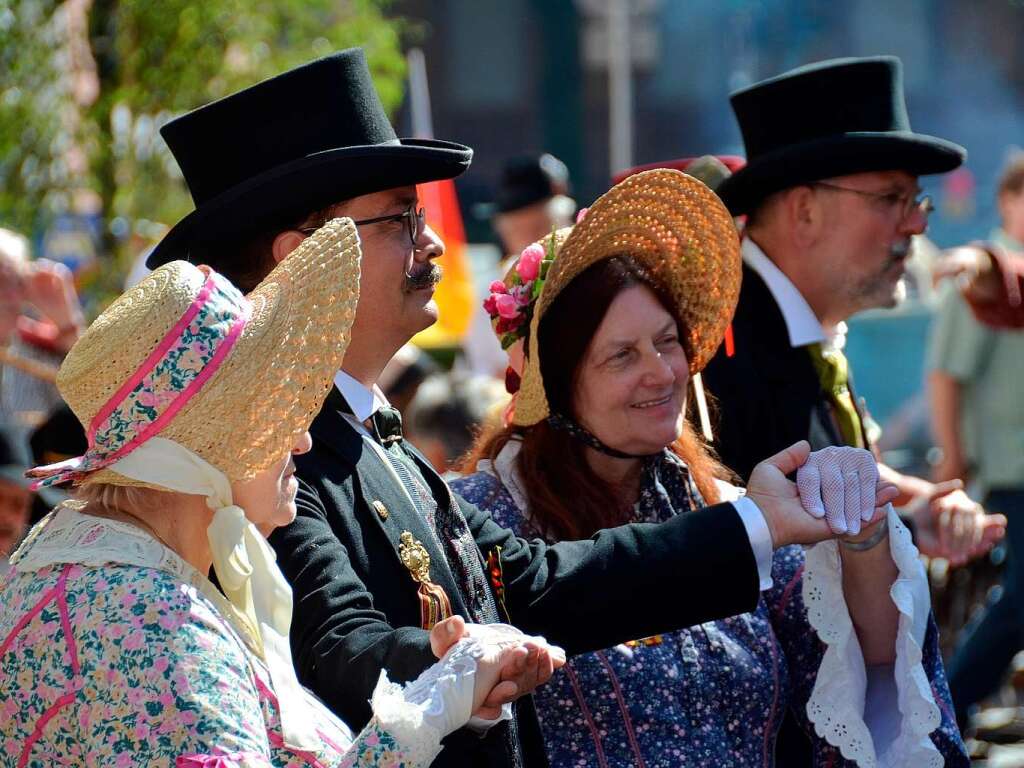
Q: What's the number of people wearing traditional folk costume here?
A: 4